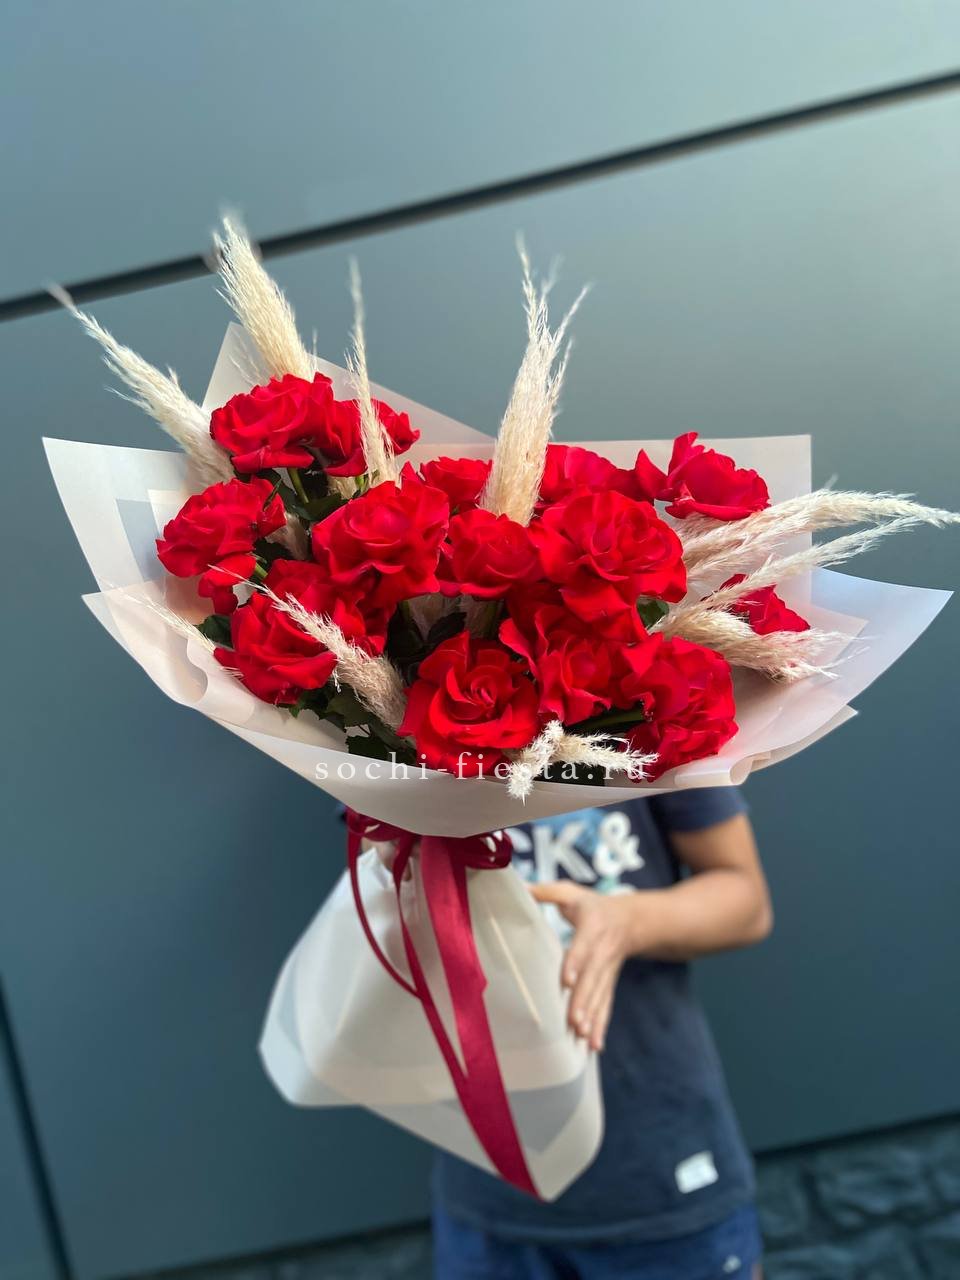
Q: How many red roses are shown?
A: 15